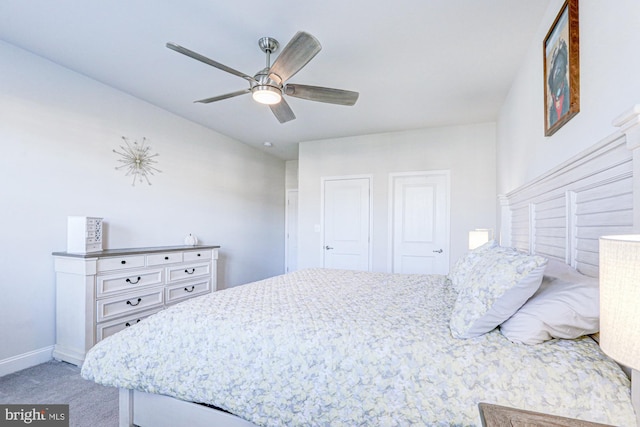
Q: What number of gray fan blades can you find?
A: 5